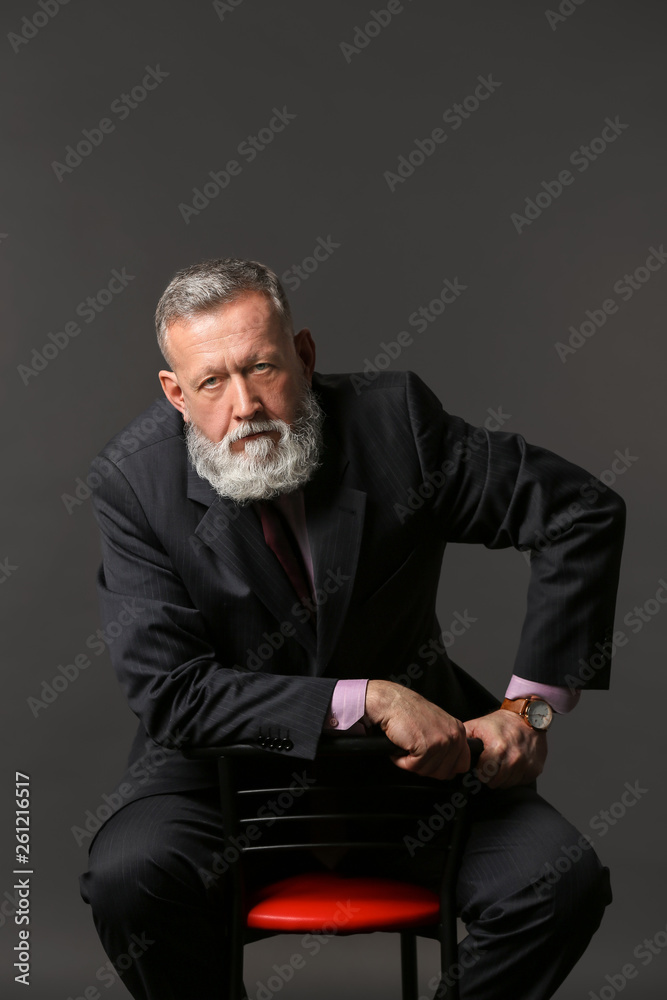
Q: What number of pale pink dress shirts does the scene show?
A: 1